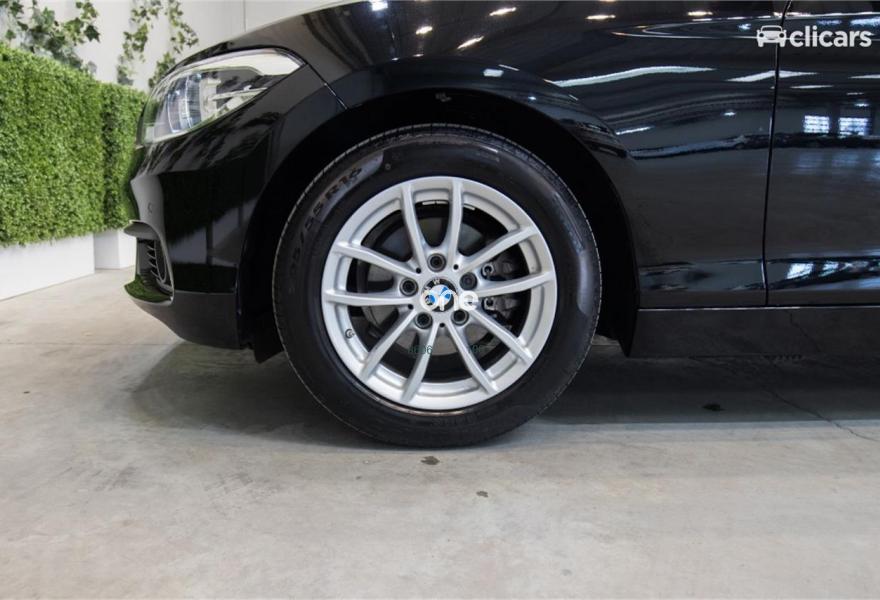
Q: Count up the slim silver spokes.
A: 10